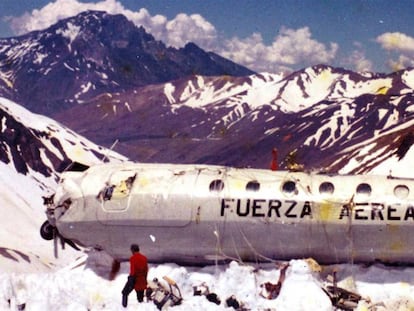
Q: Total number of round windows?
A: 6